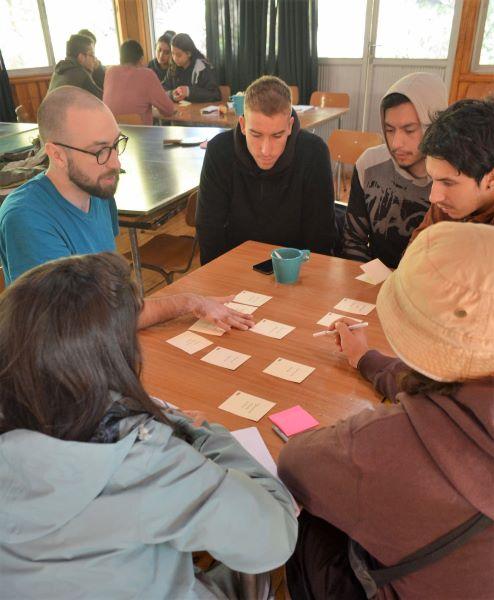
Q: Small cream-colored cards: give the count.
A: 12